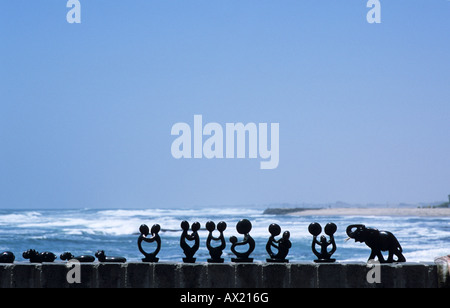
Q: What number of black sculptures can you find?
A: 11